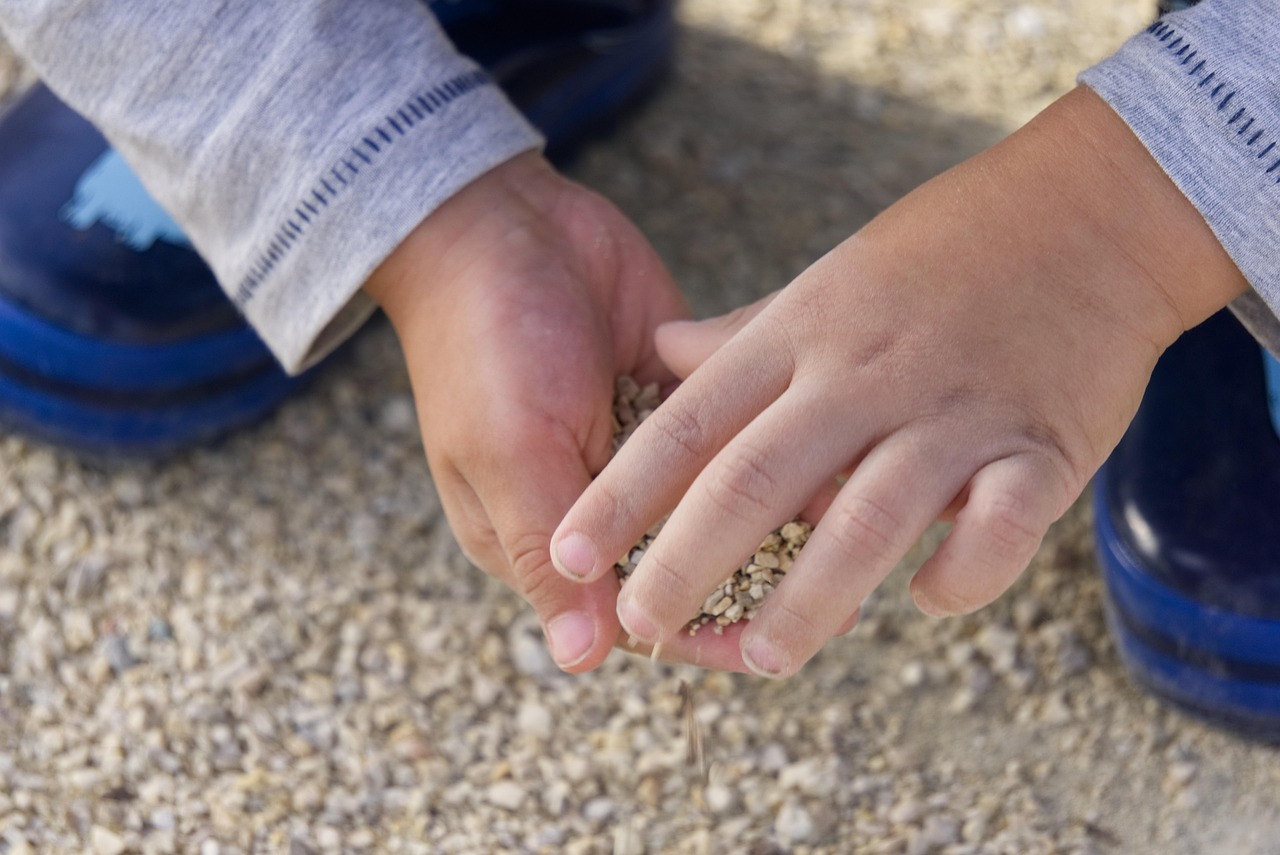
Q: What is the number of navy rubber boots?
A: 2